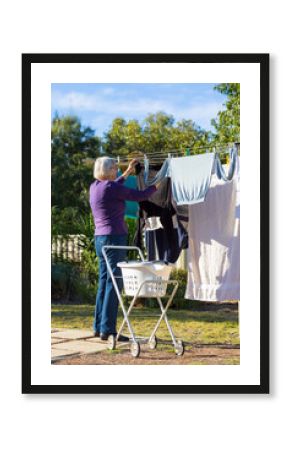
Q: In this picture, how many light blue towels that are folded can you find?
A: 0